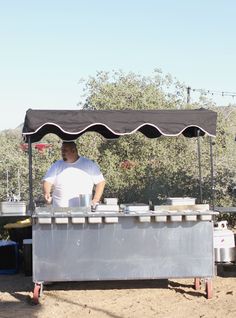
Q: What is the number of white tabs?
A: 10